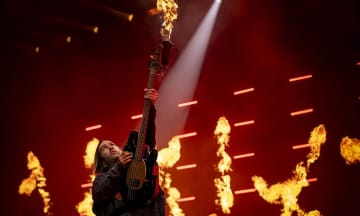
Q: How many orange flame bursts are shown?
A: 7